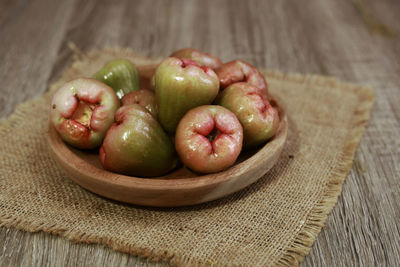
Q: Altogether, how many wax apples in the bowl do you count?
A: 9